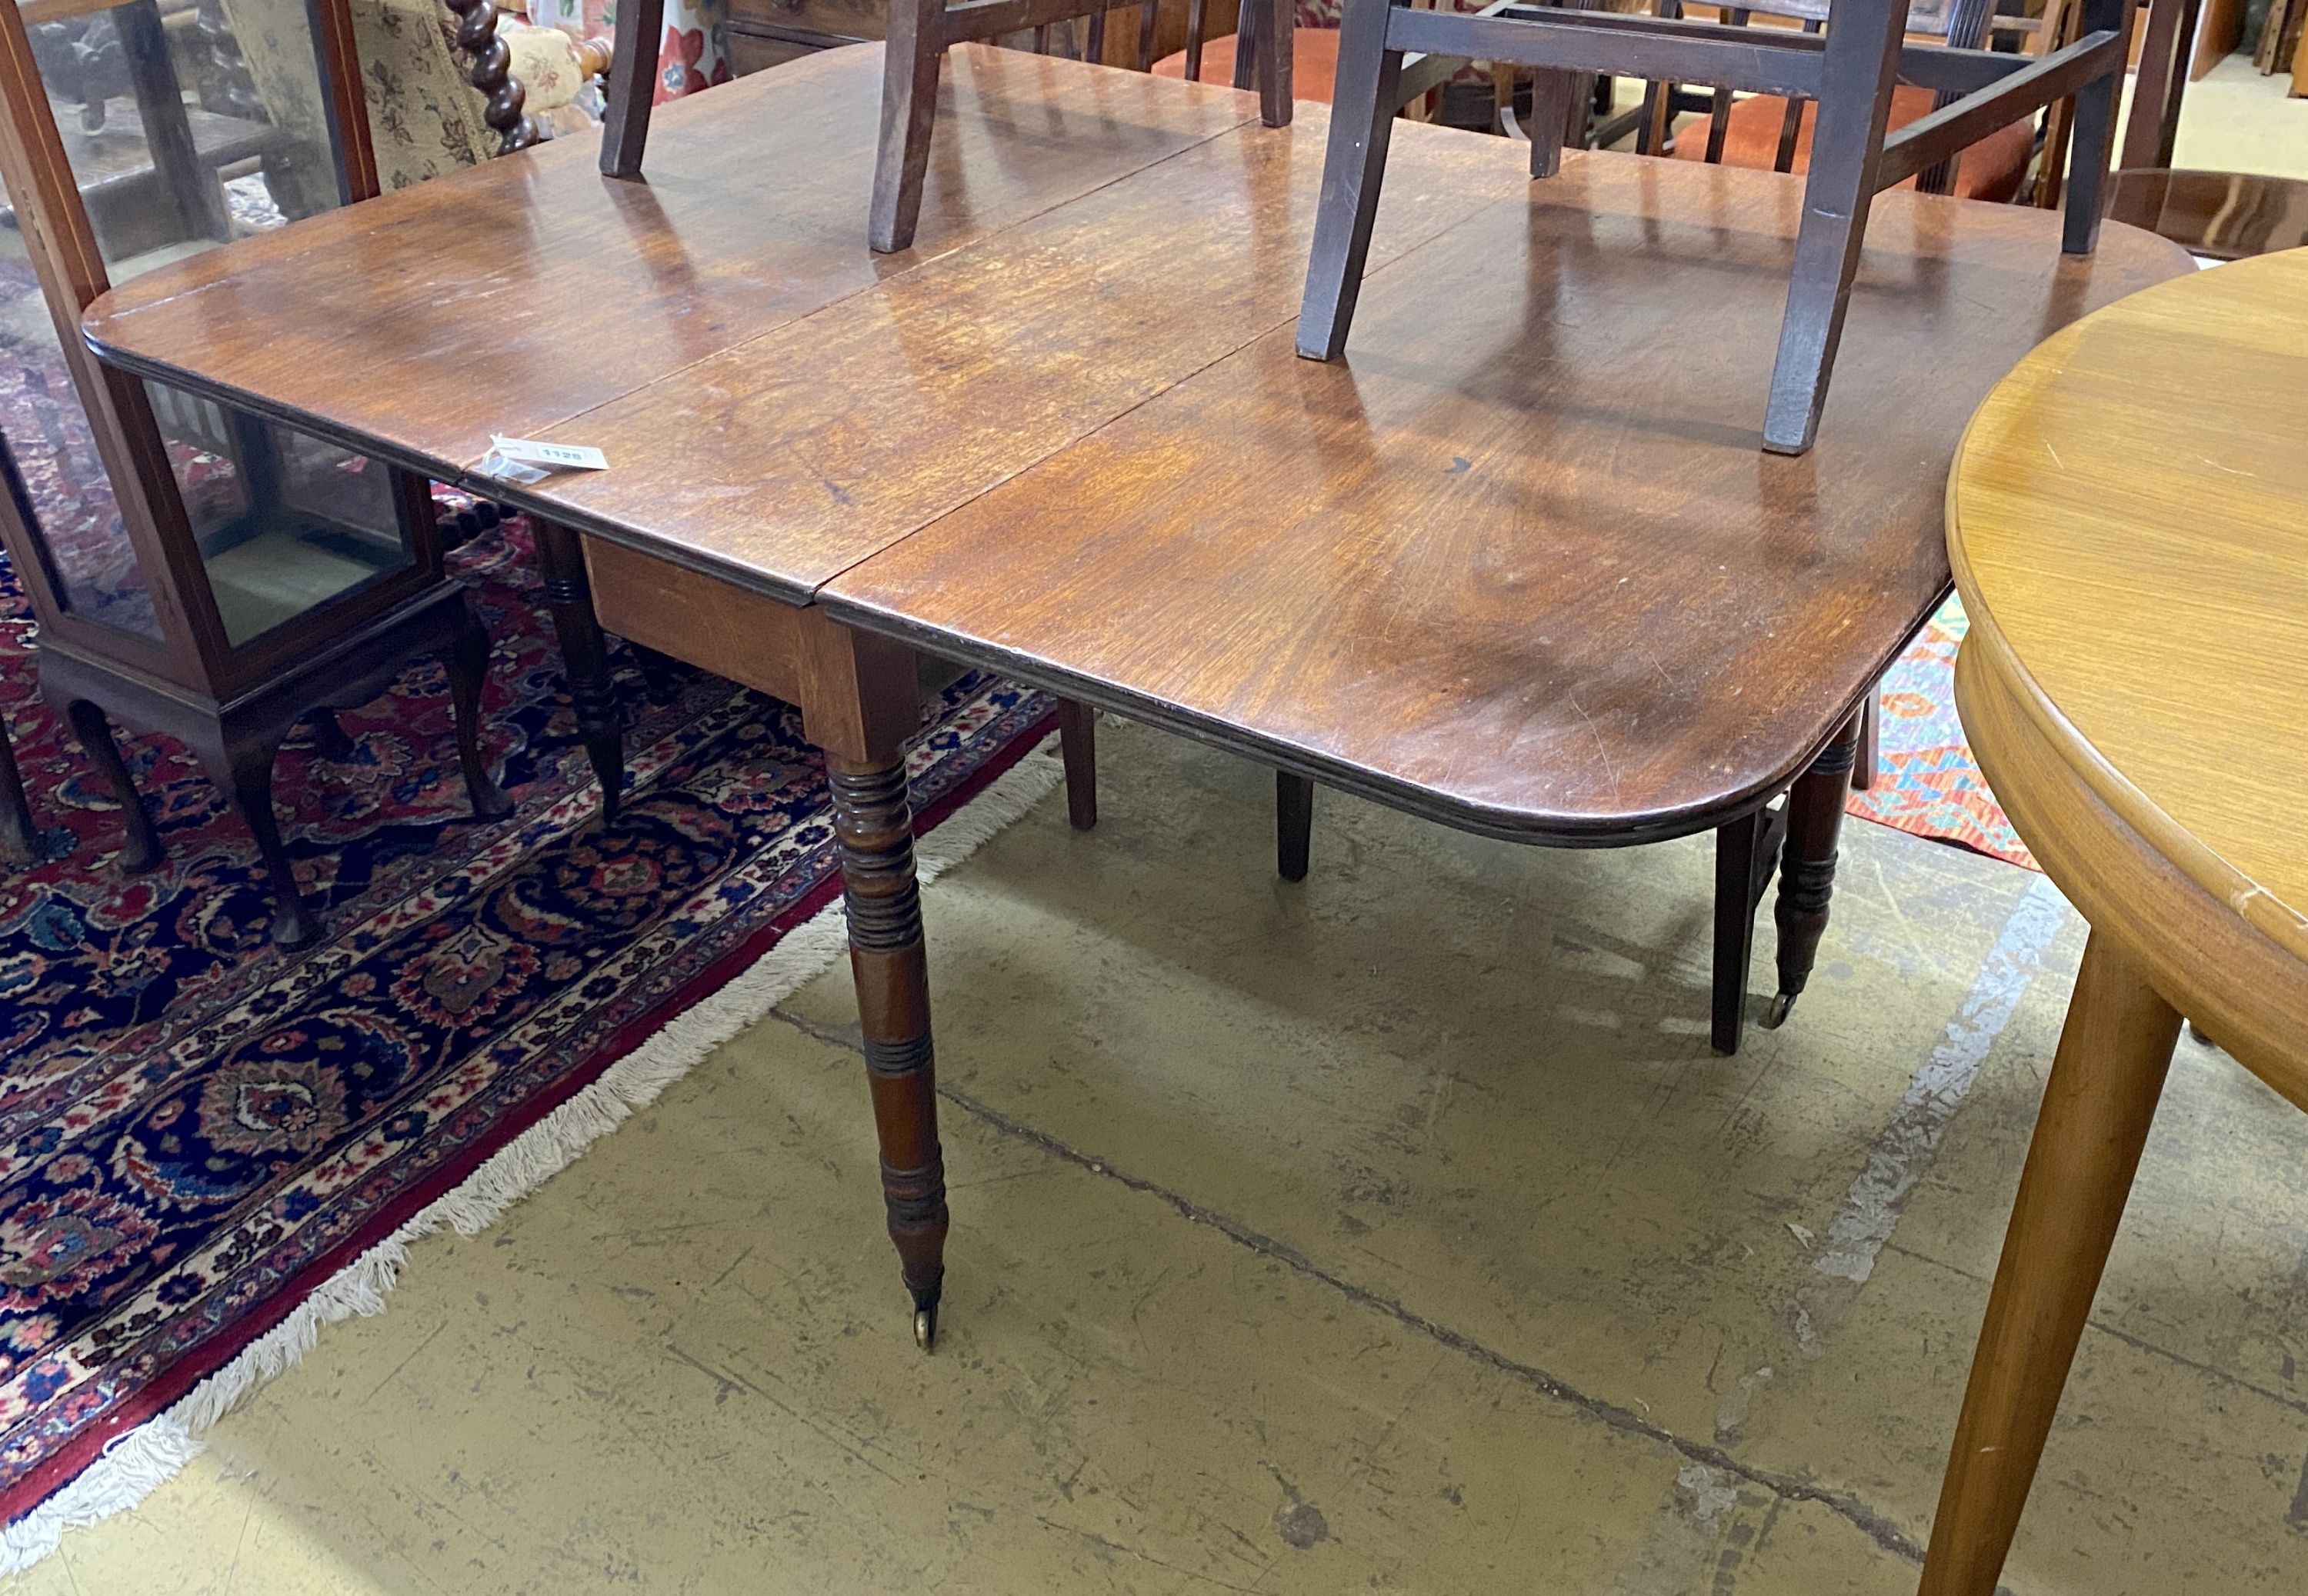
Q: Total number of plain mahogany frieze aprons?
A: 1